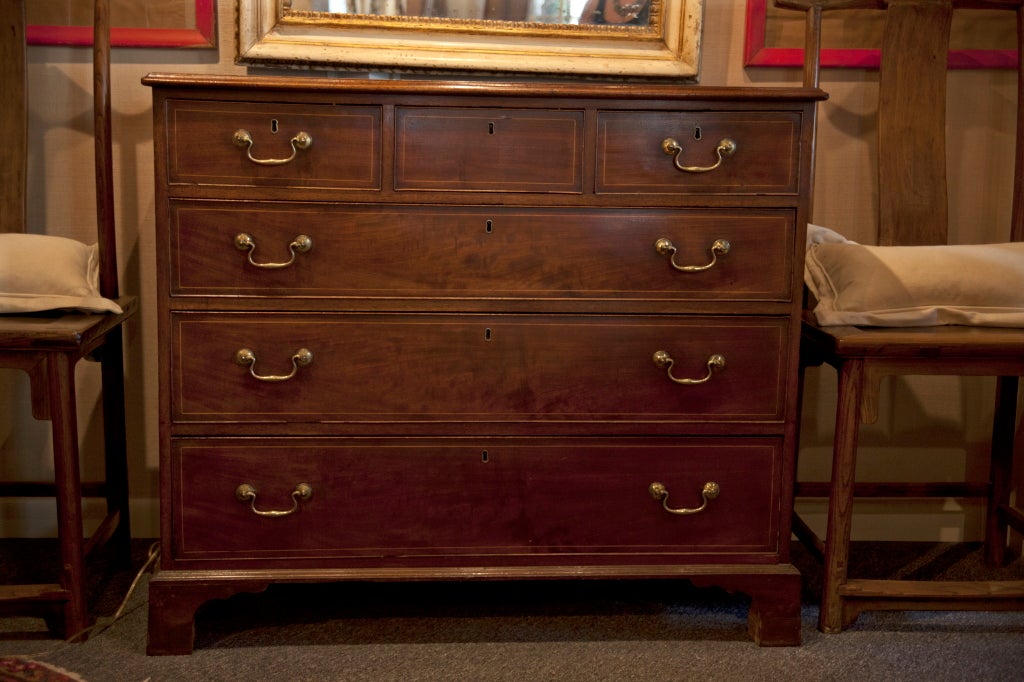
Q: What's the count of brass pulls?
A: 8